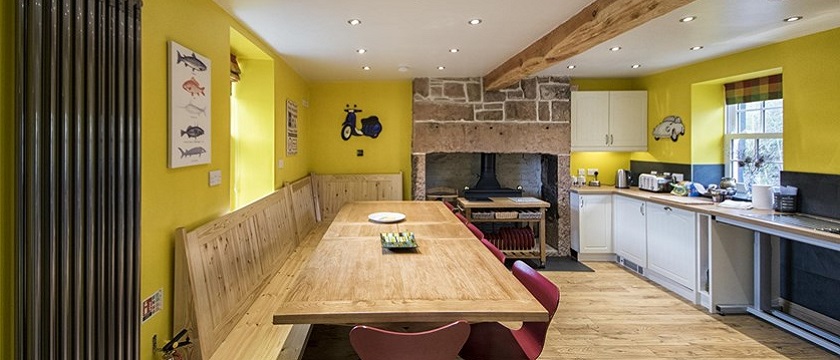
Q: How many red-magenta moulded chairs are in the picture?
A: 6